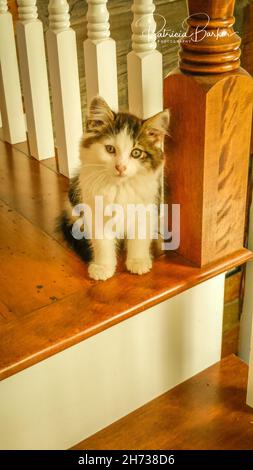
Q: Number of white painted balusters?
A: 5